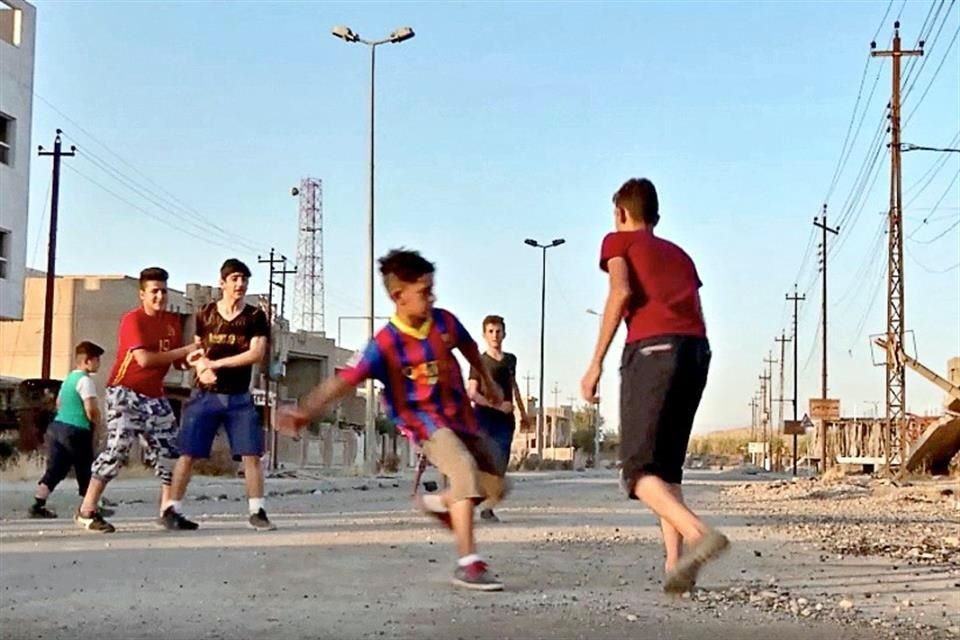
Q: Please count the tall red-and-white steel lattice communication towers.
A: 1